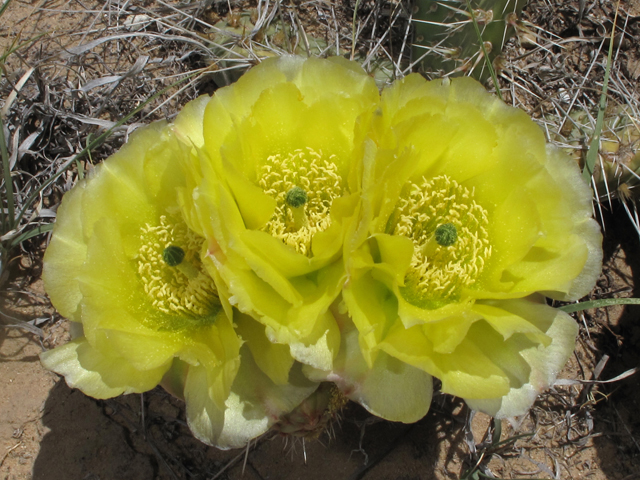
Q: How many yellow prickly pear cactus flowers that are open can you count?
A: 3